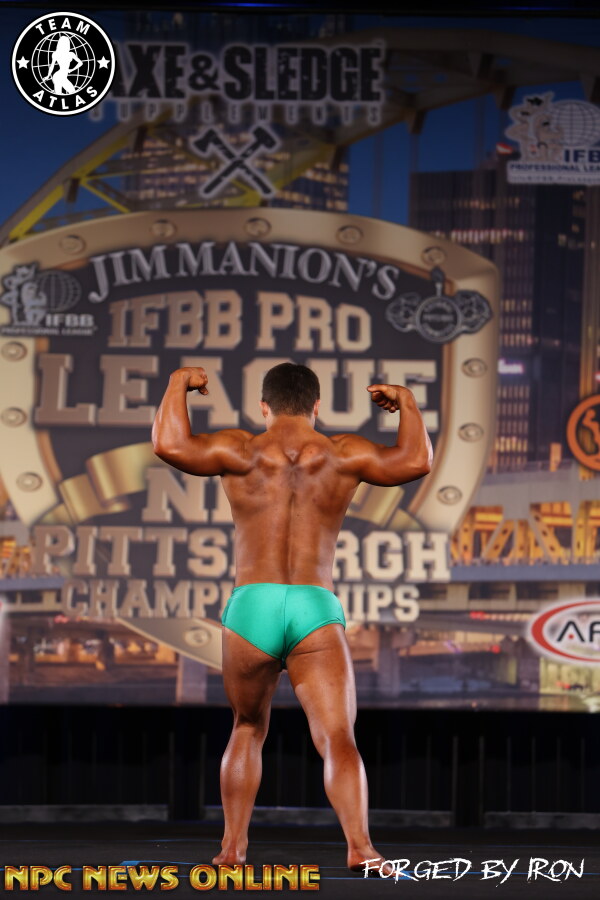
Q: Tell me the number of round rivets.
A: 12